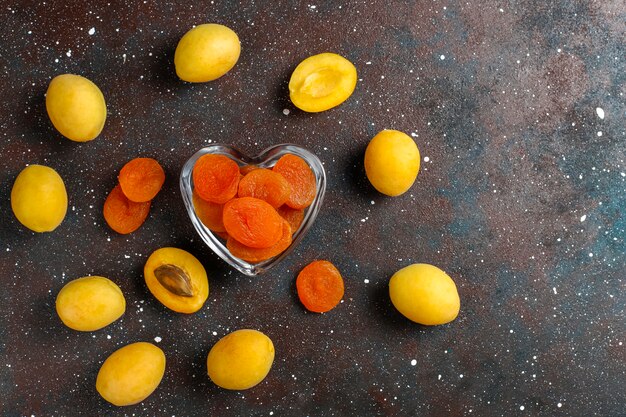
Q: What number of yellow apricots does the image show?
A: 10